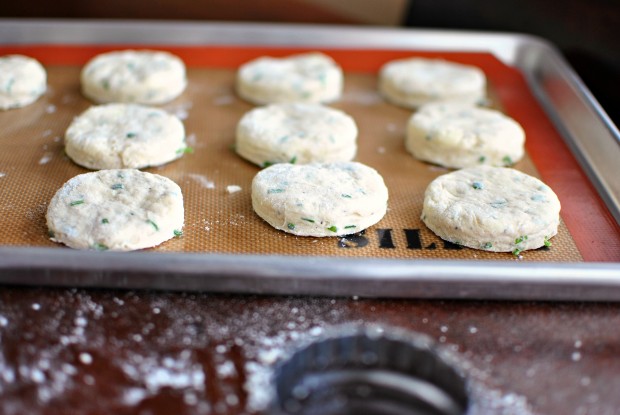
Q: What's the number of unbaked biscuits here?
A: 10